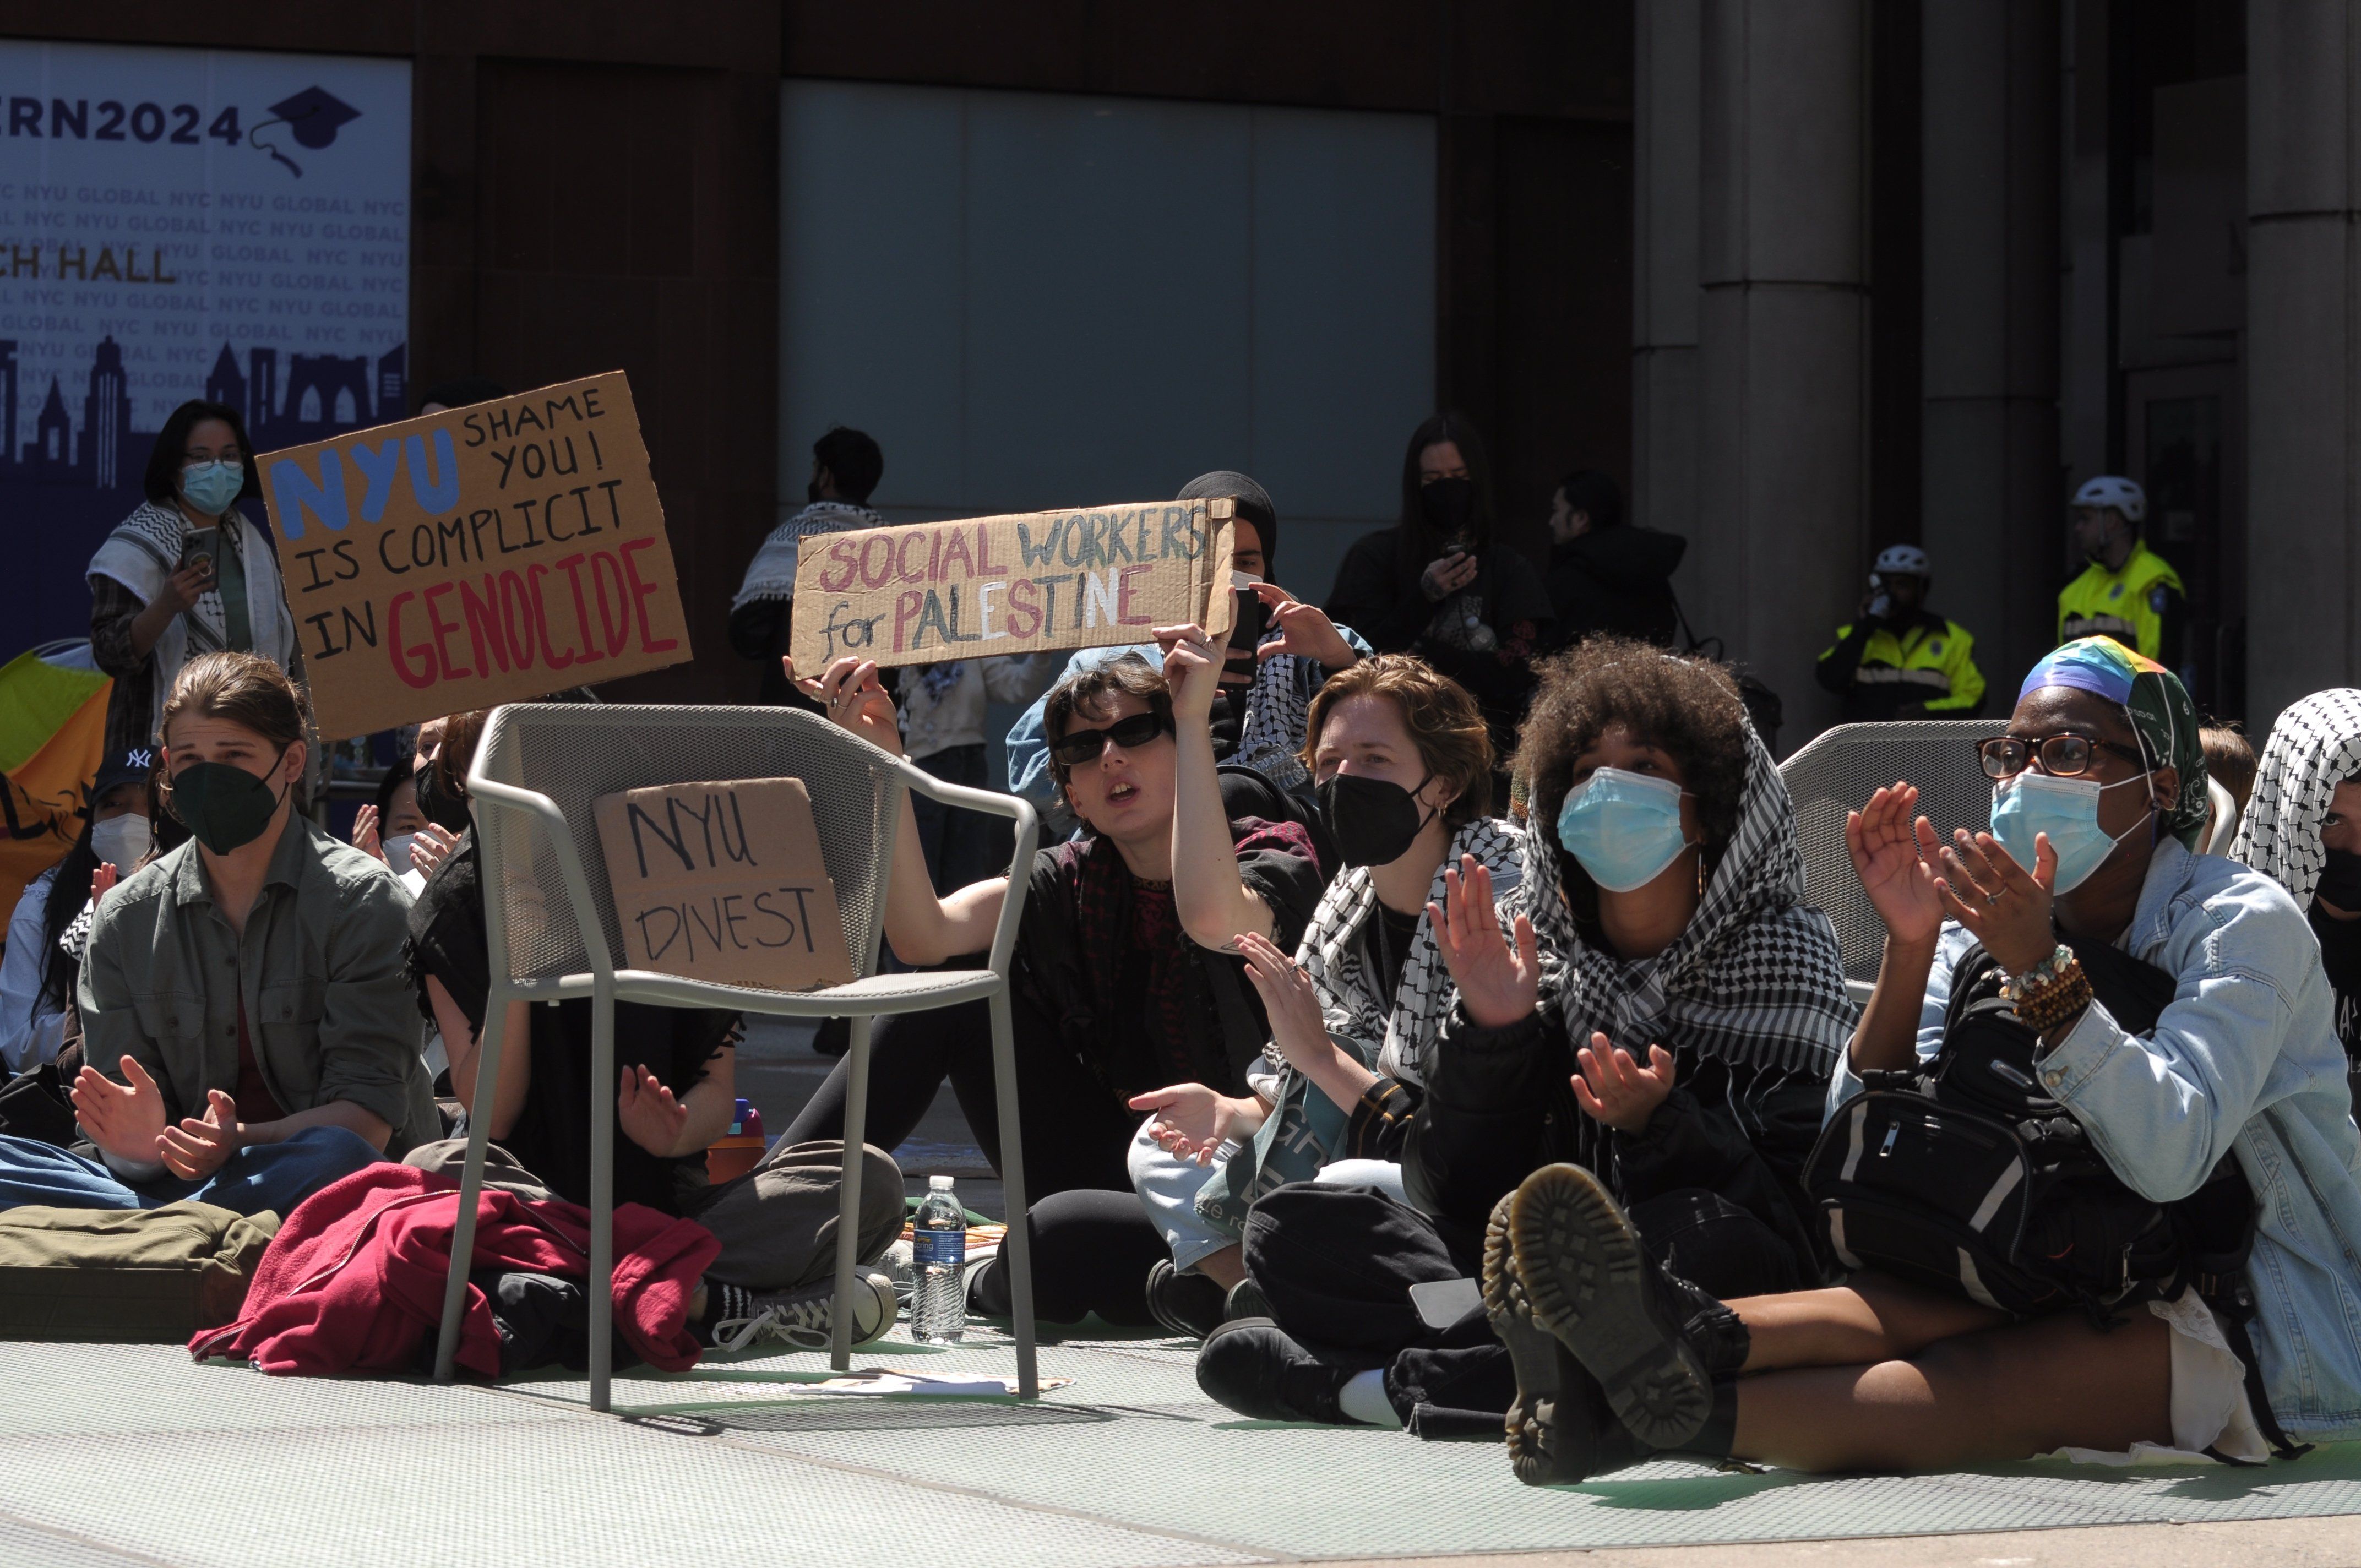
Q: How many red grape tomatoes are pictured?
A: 0